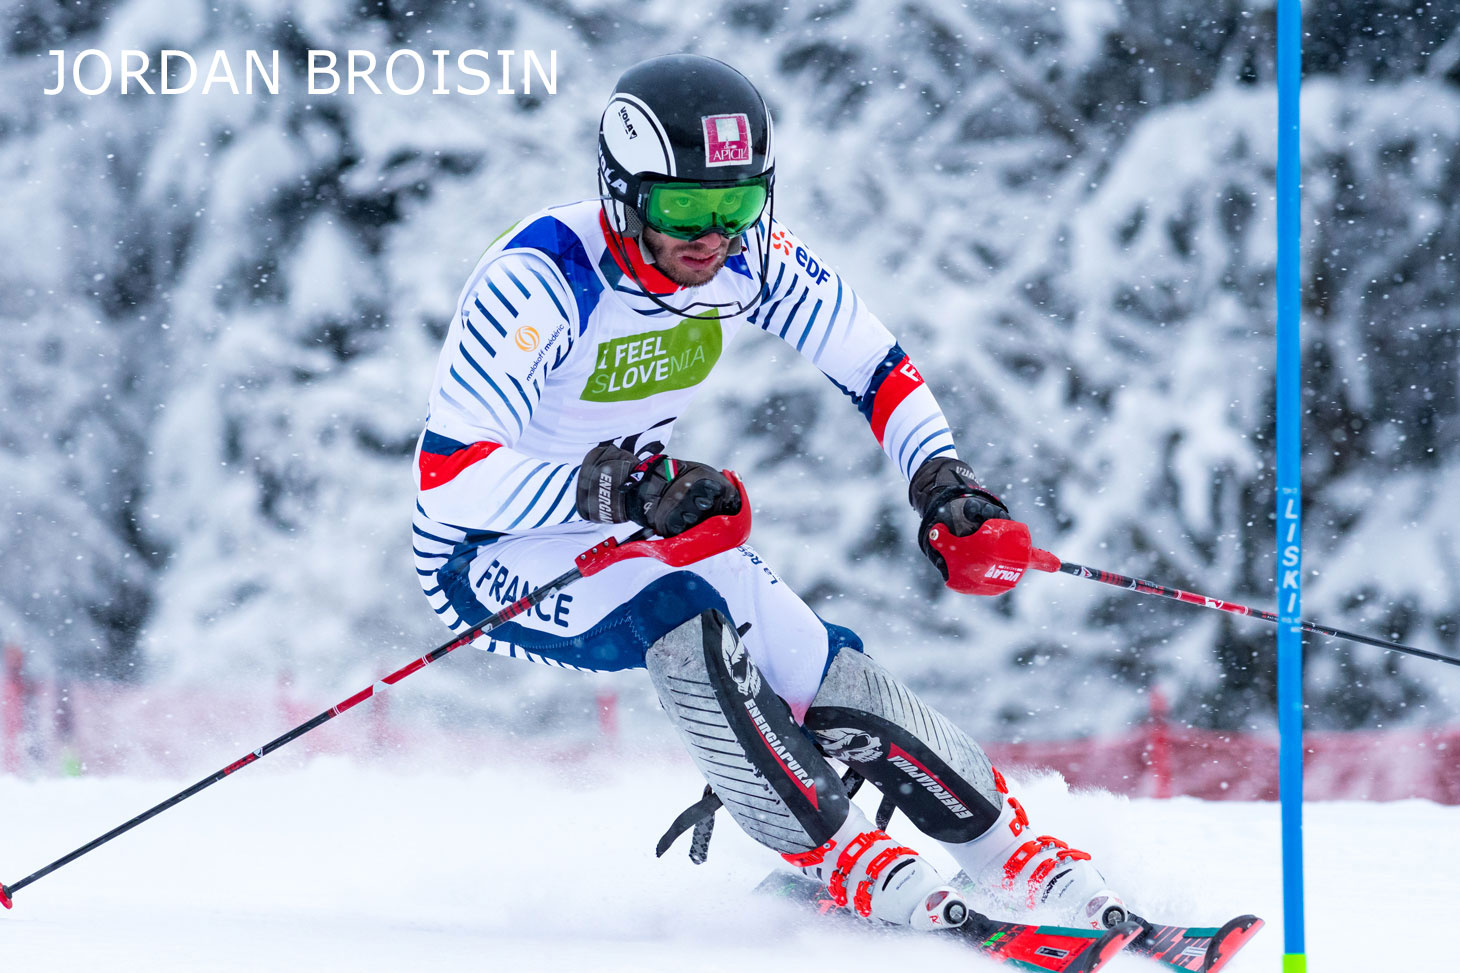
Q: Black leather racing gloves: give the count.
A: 2